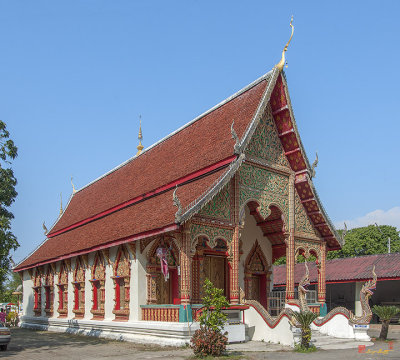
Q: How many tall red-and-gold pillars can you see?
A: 4